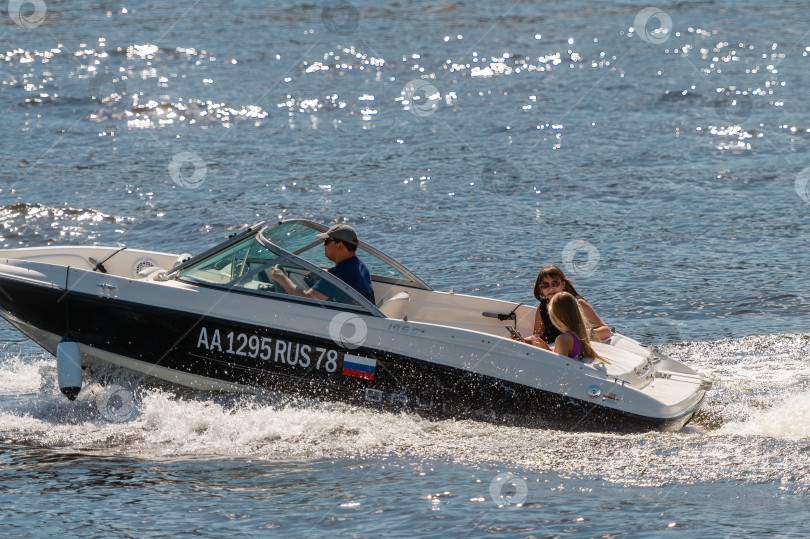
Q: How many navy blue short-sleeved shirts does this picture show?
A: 1